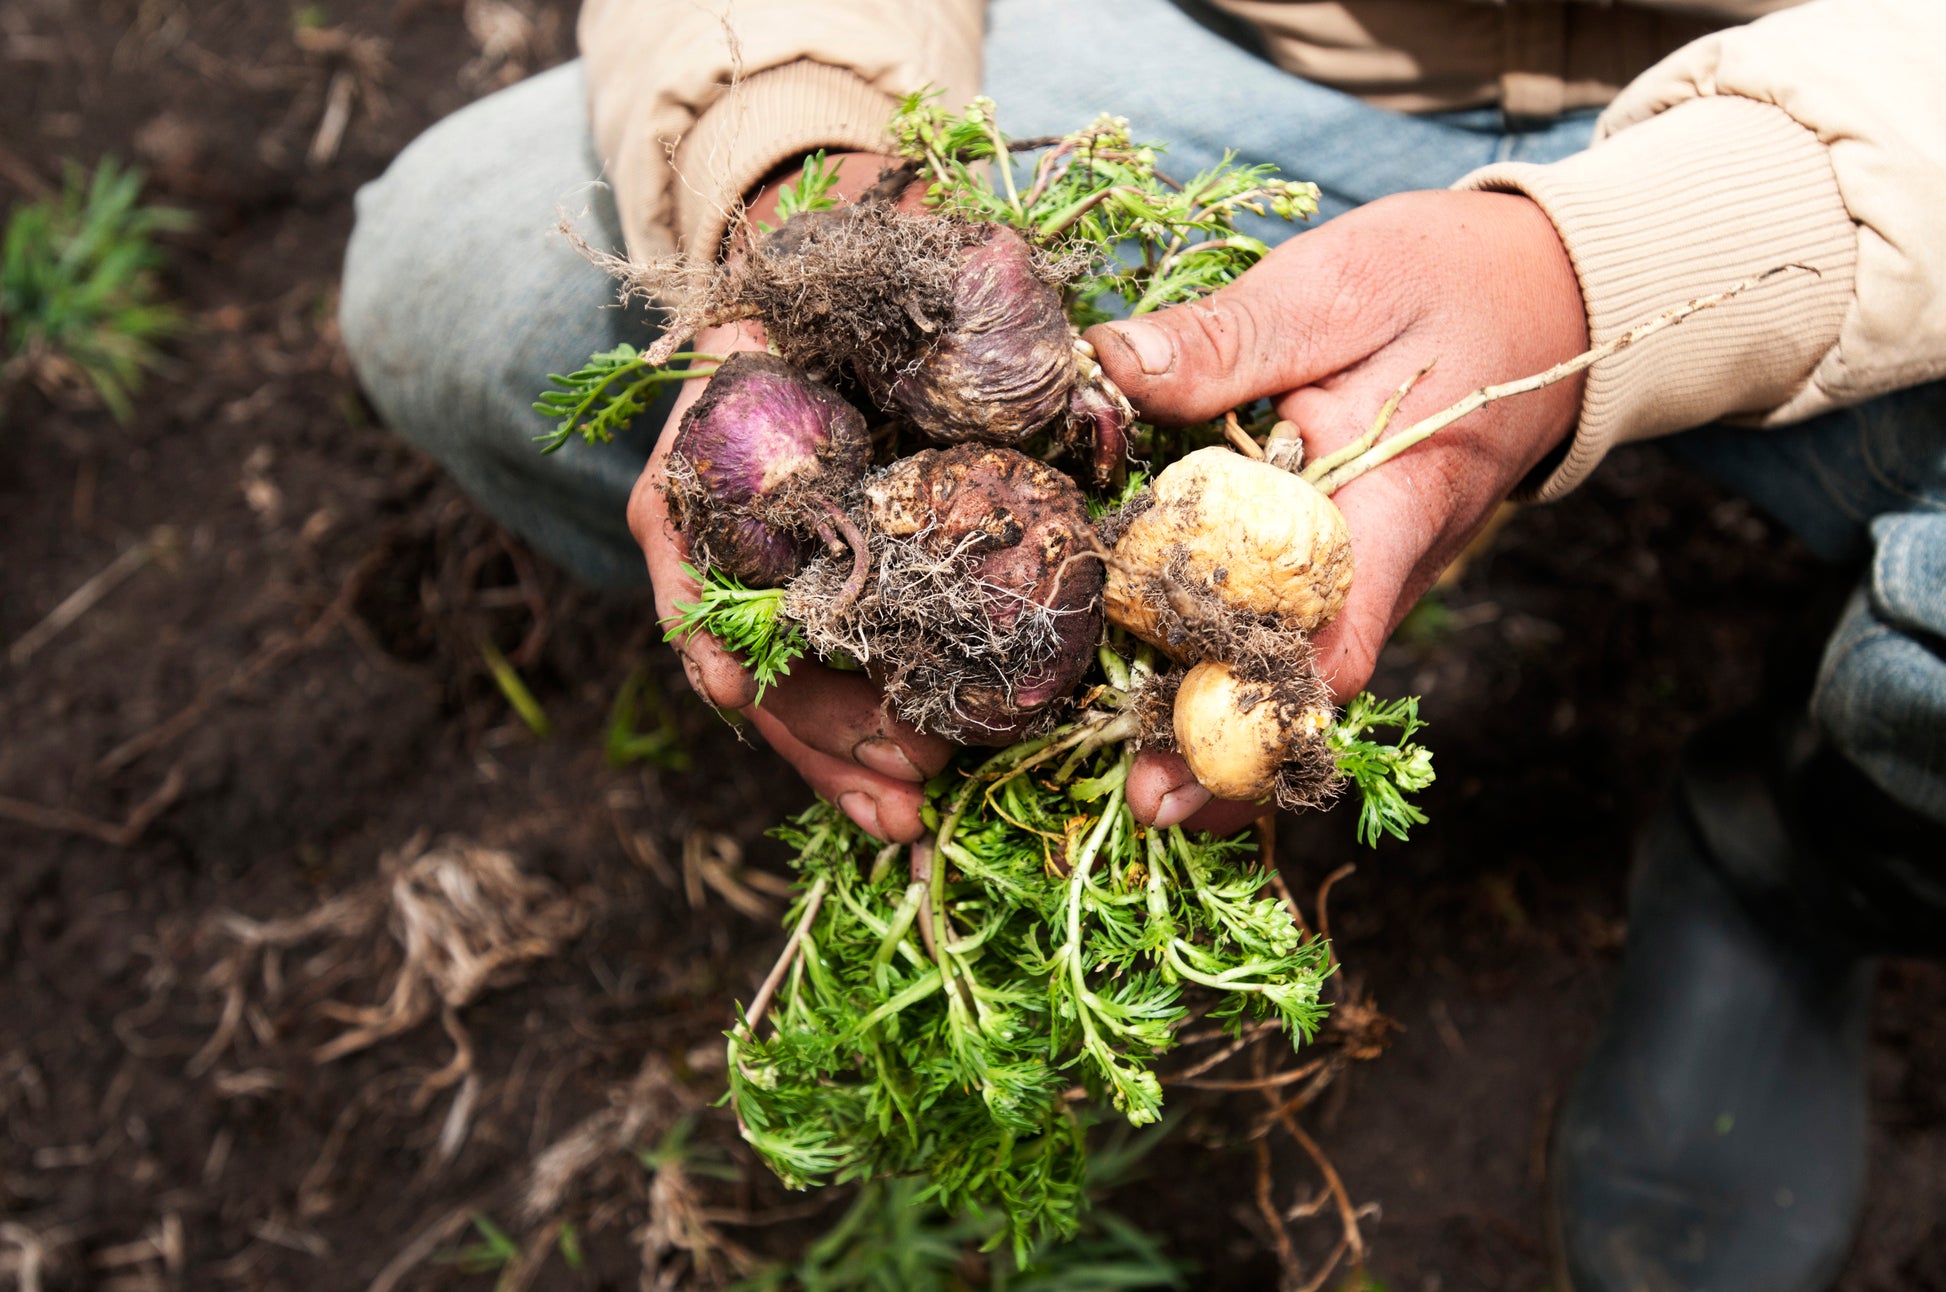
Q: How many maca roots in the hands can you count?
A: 5